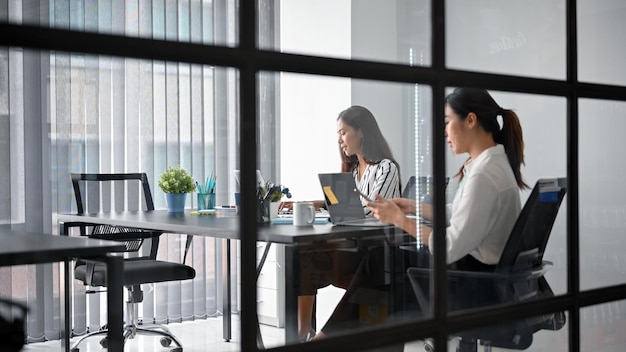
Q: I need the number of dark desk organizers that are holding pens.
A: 1